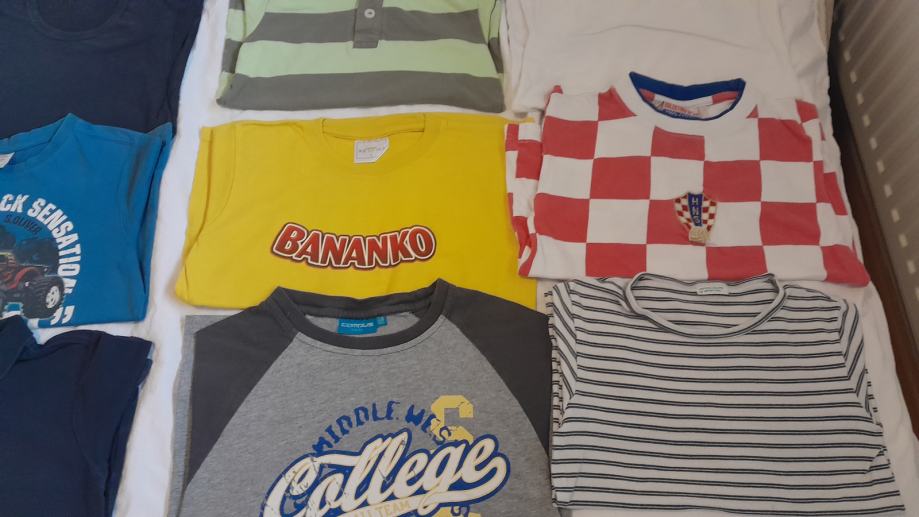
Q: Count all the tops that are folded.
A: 9